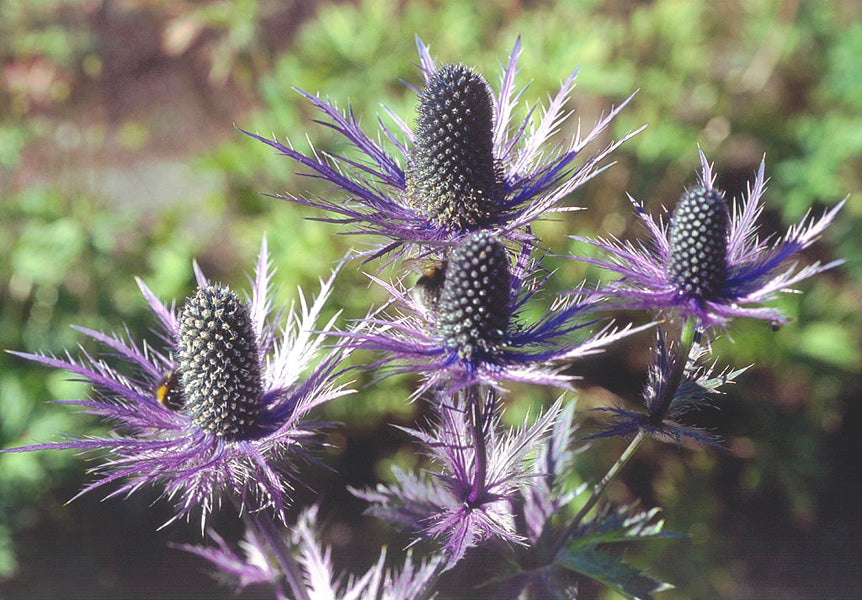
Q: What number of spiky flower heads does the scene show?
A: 4